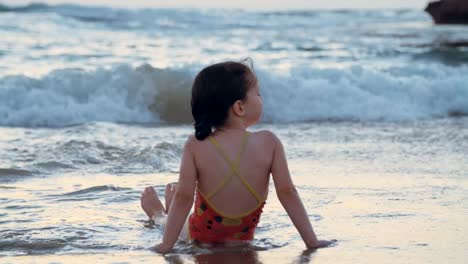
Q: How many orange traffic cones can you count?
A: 0